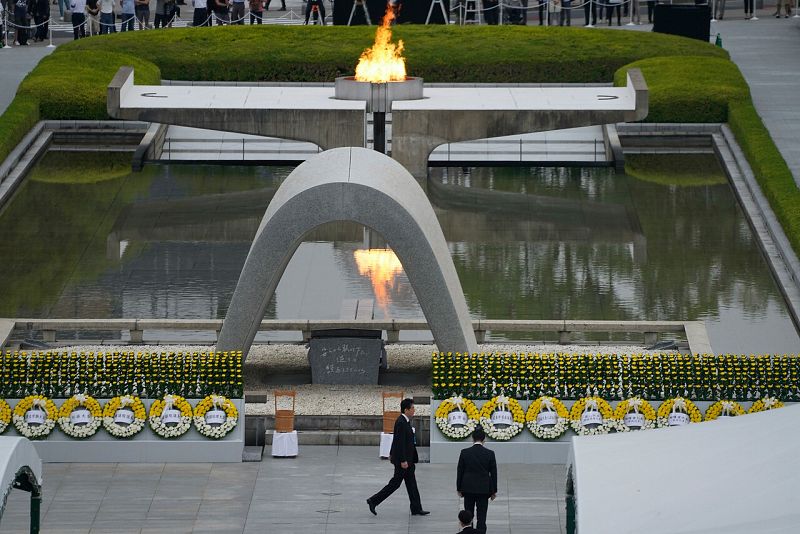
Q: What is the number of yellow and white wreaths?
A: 14